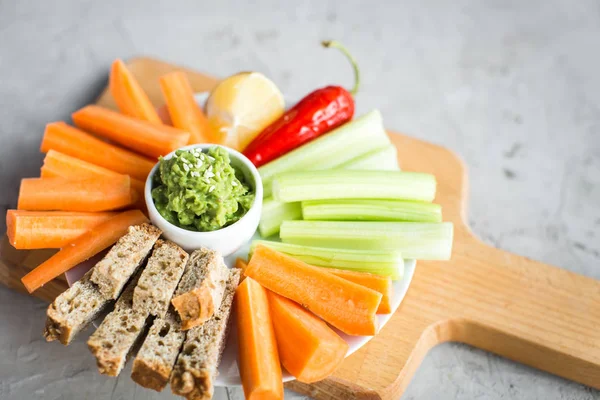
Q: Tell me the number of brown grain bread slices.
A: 7